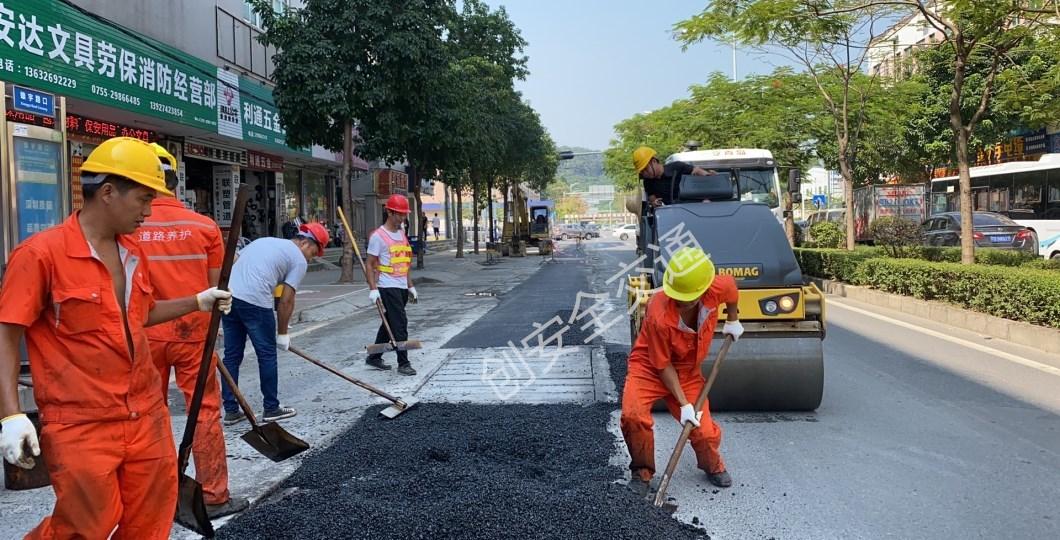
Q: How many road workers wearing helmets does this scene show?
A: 6